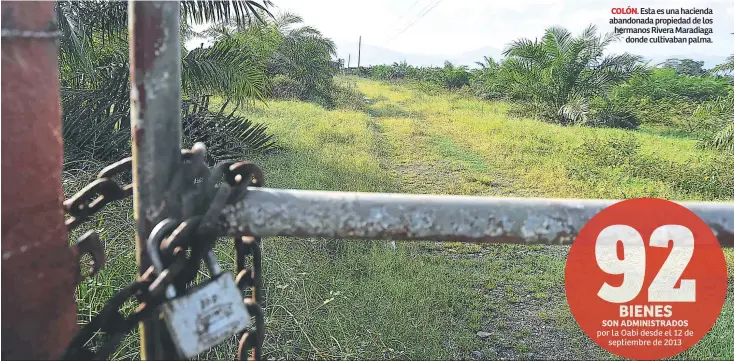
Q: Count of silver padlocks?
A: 1